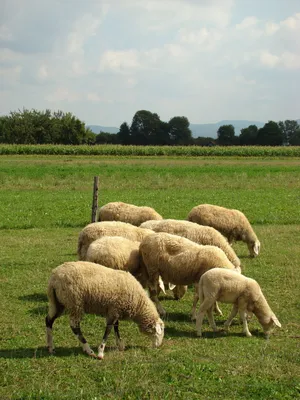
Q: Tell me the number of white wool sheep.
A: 8